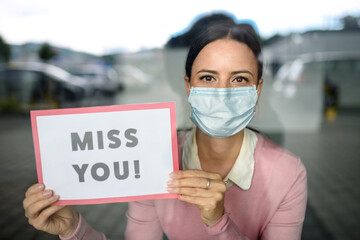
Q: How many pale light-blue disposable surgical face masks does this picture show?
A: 1